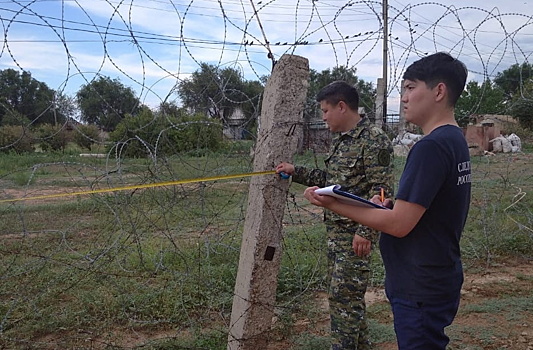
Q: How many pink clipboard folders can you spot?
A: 0